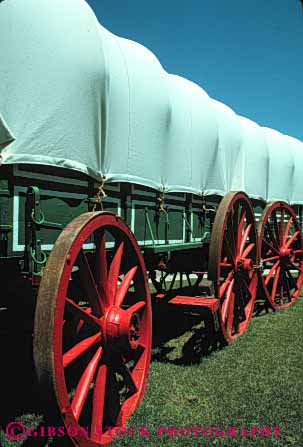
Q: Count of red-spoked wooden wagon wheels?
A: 3